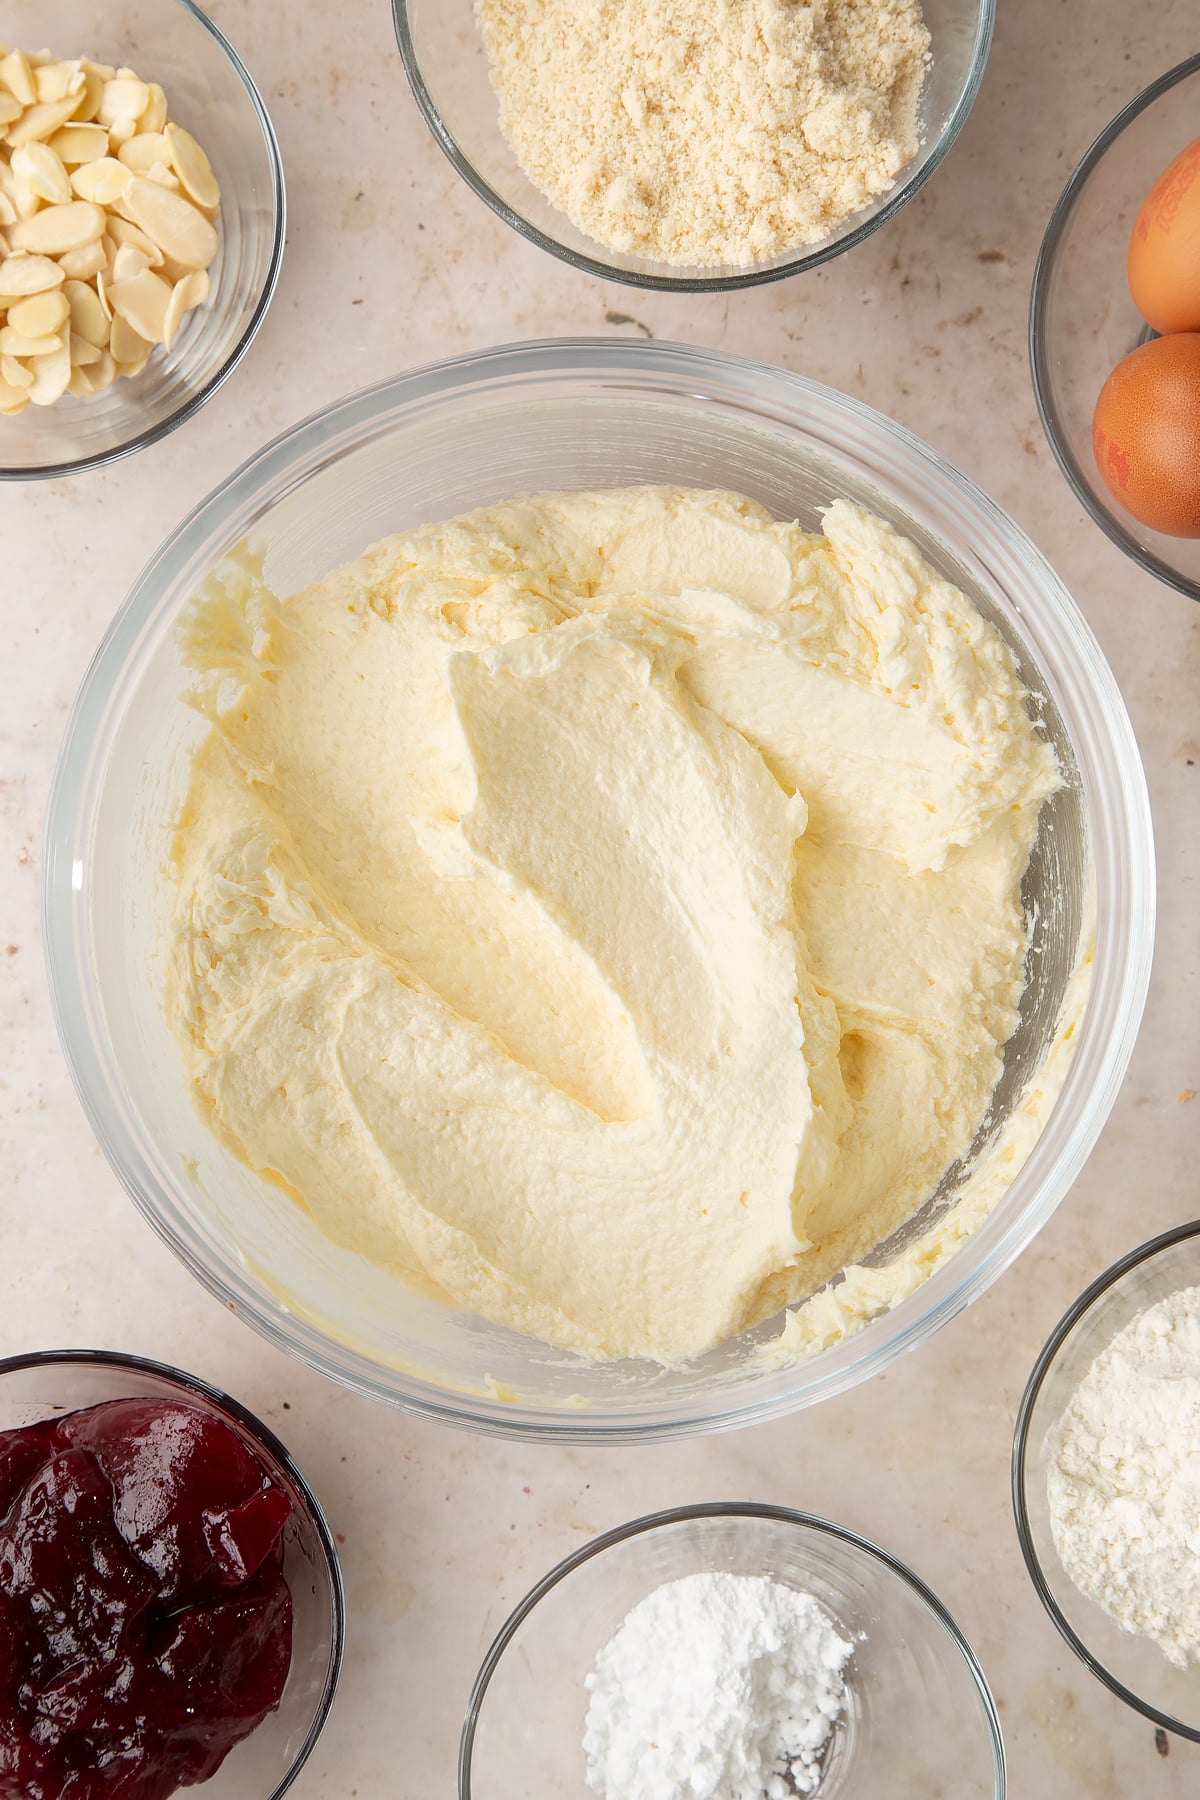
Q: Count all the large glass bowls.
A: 1